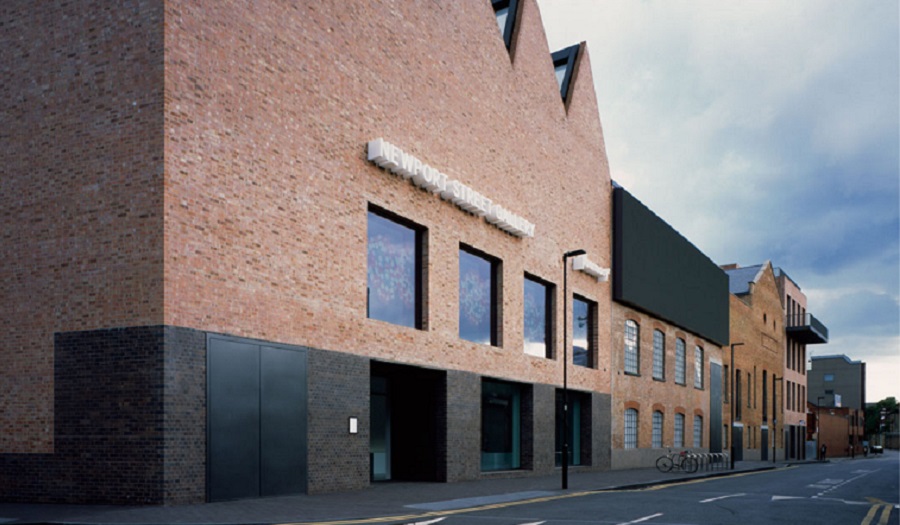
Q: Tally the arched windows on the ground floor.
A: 4